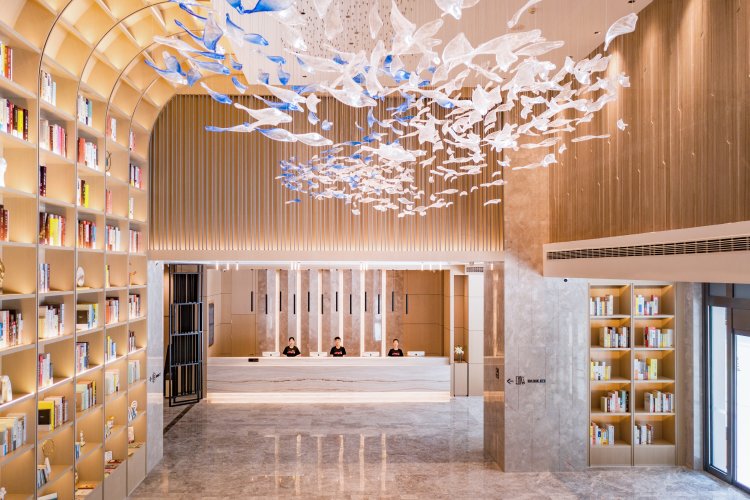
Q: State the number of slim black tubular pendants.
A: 12